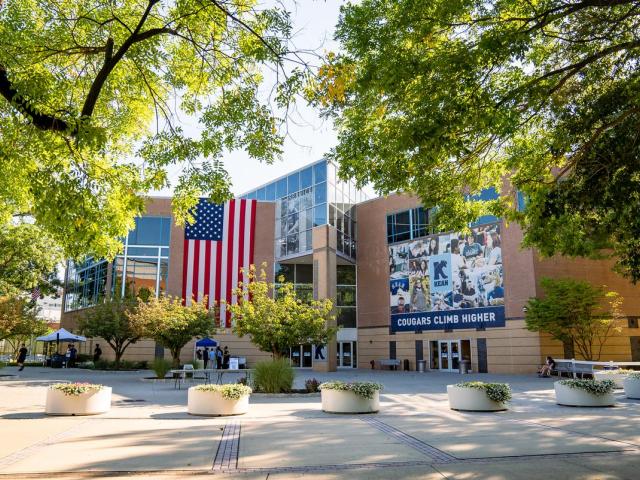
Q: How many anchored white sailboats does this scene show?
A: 0